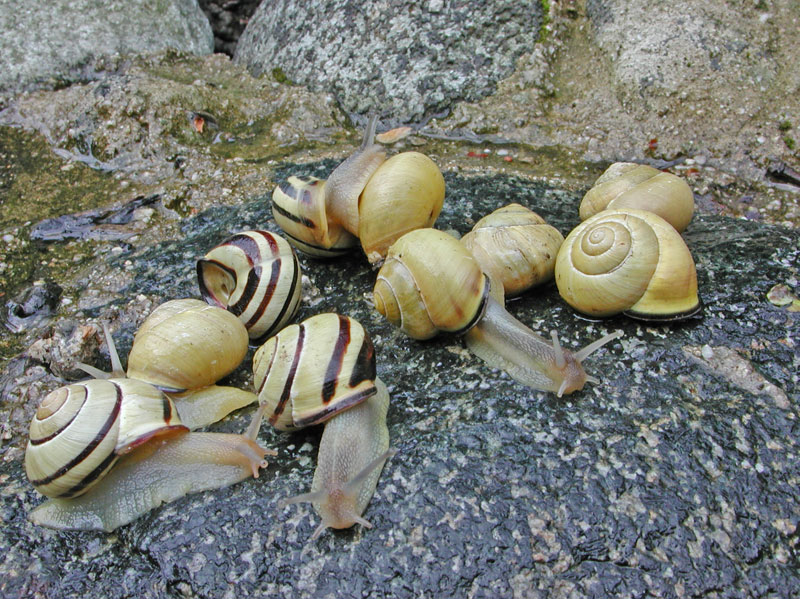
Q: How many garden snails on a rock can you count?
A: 10